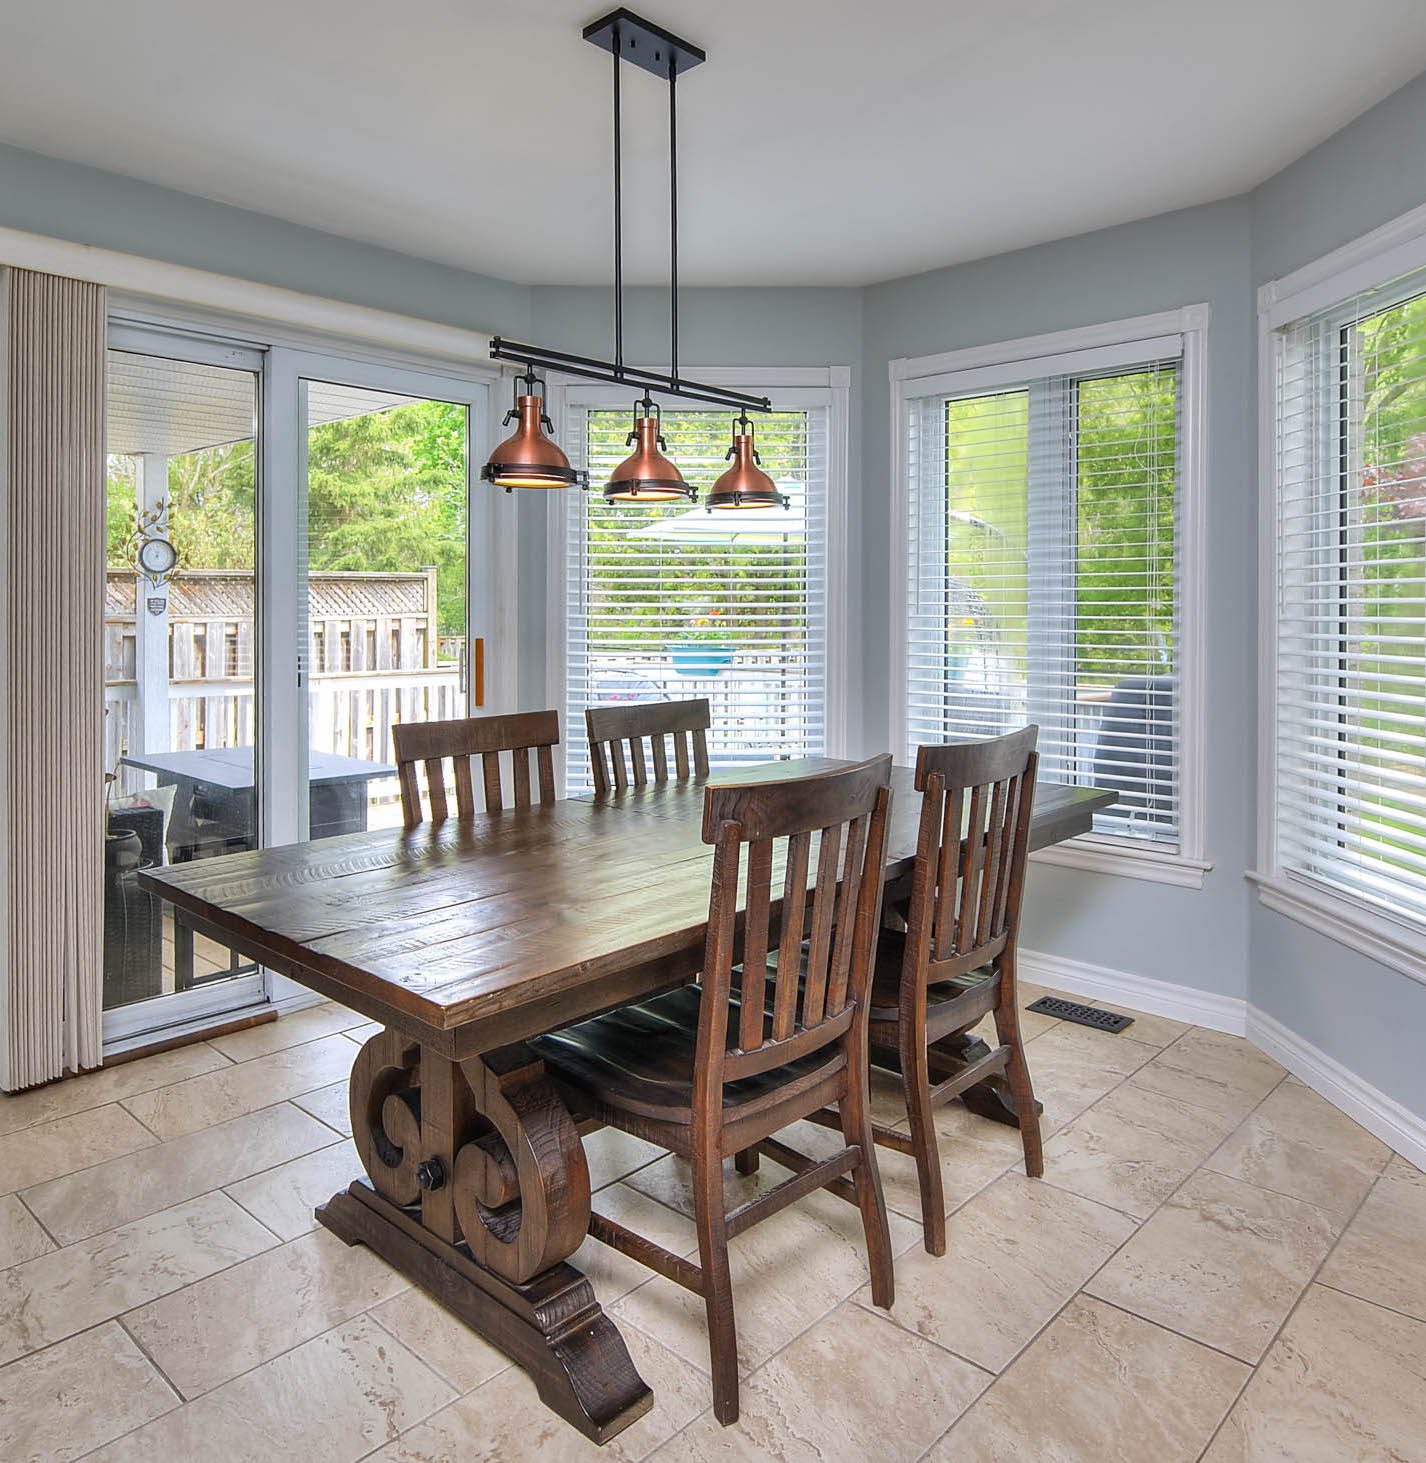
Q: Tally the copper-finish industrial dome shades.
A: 3